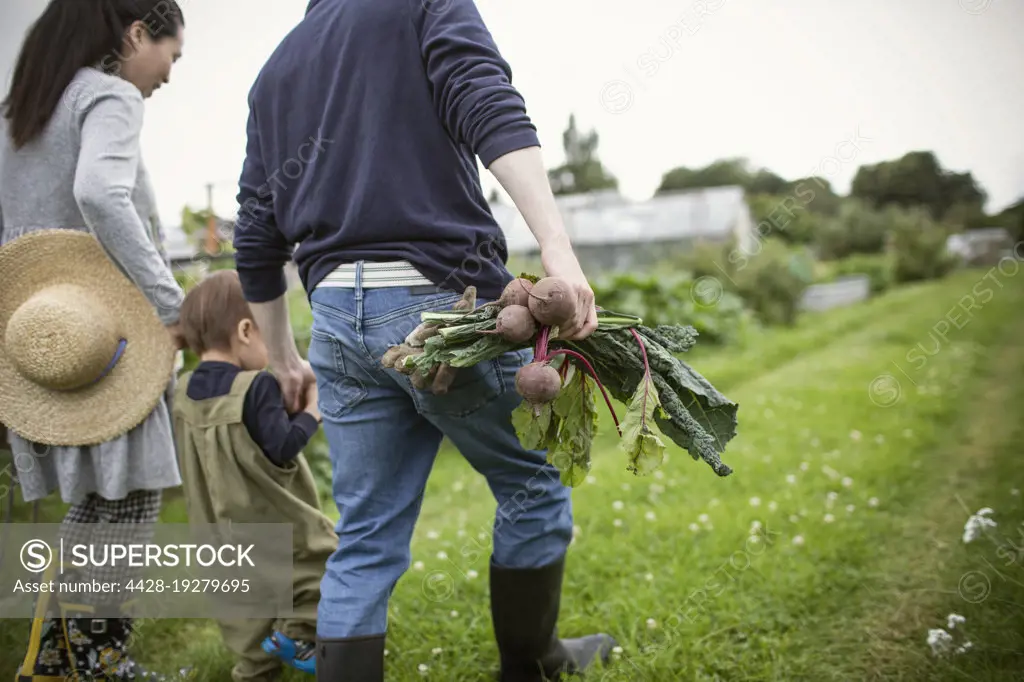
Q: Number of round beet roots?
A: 4